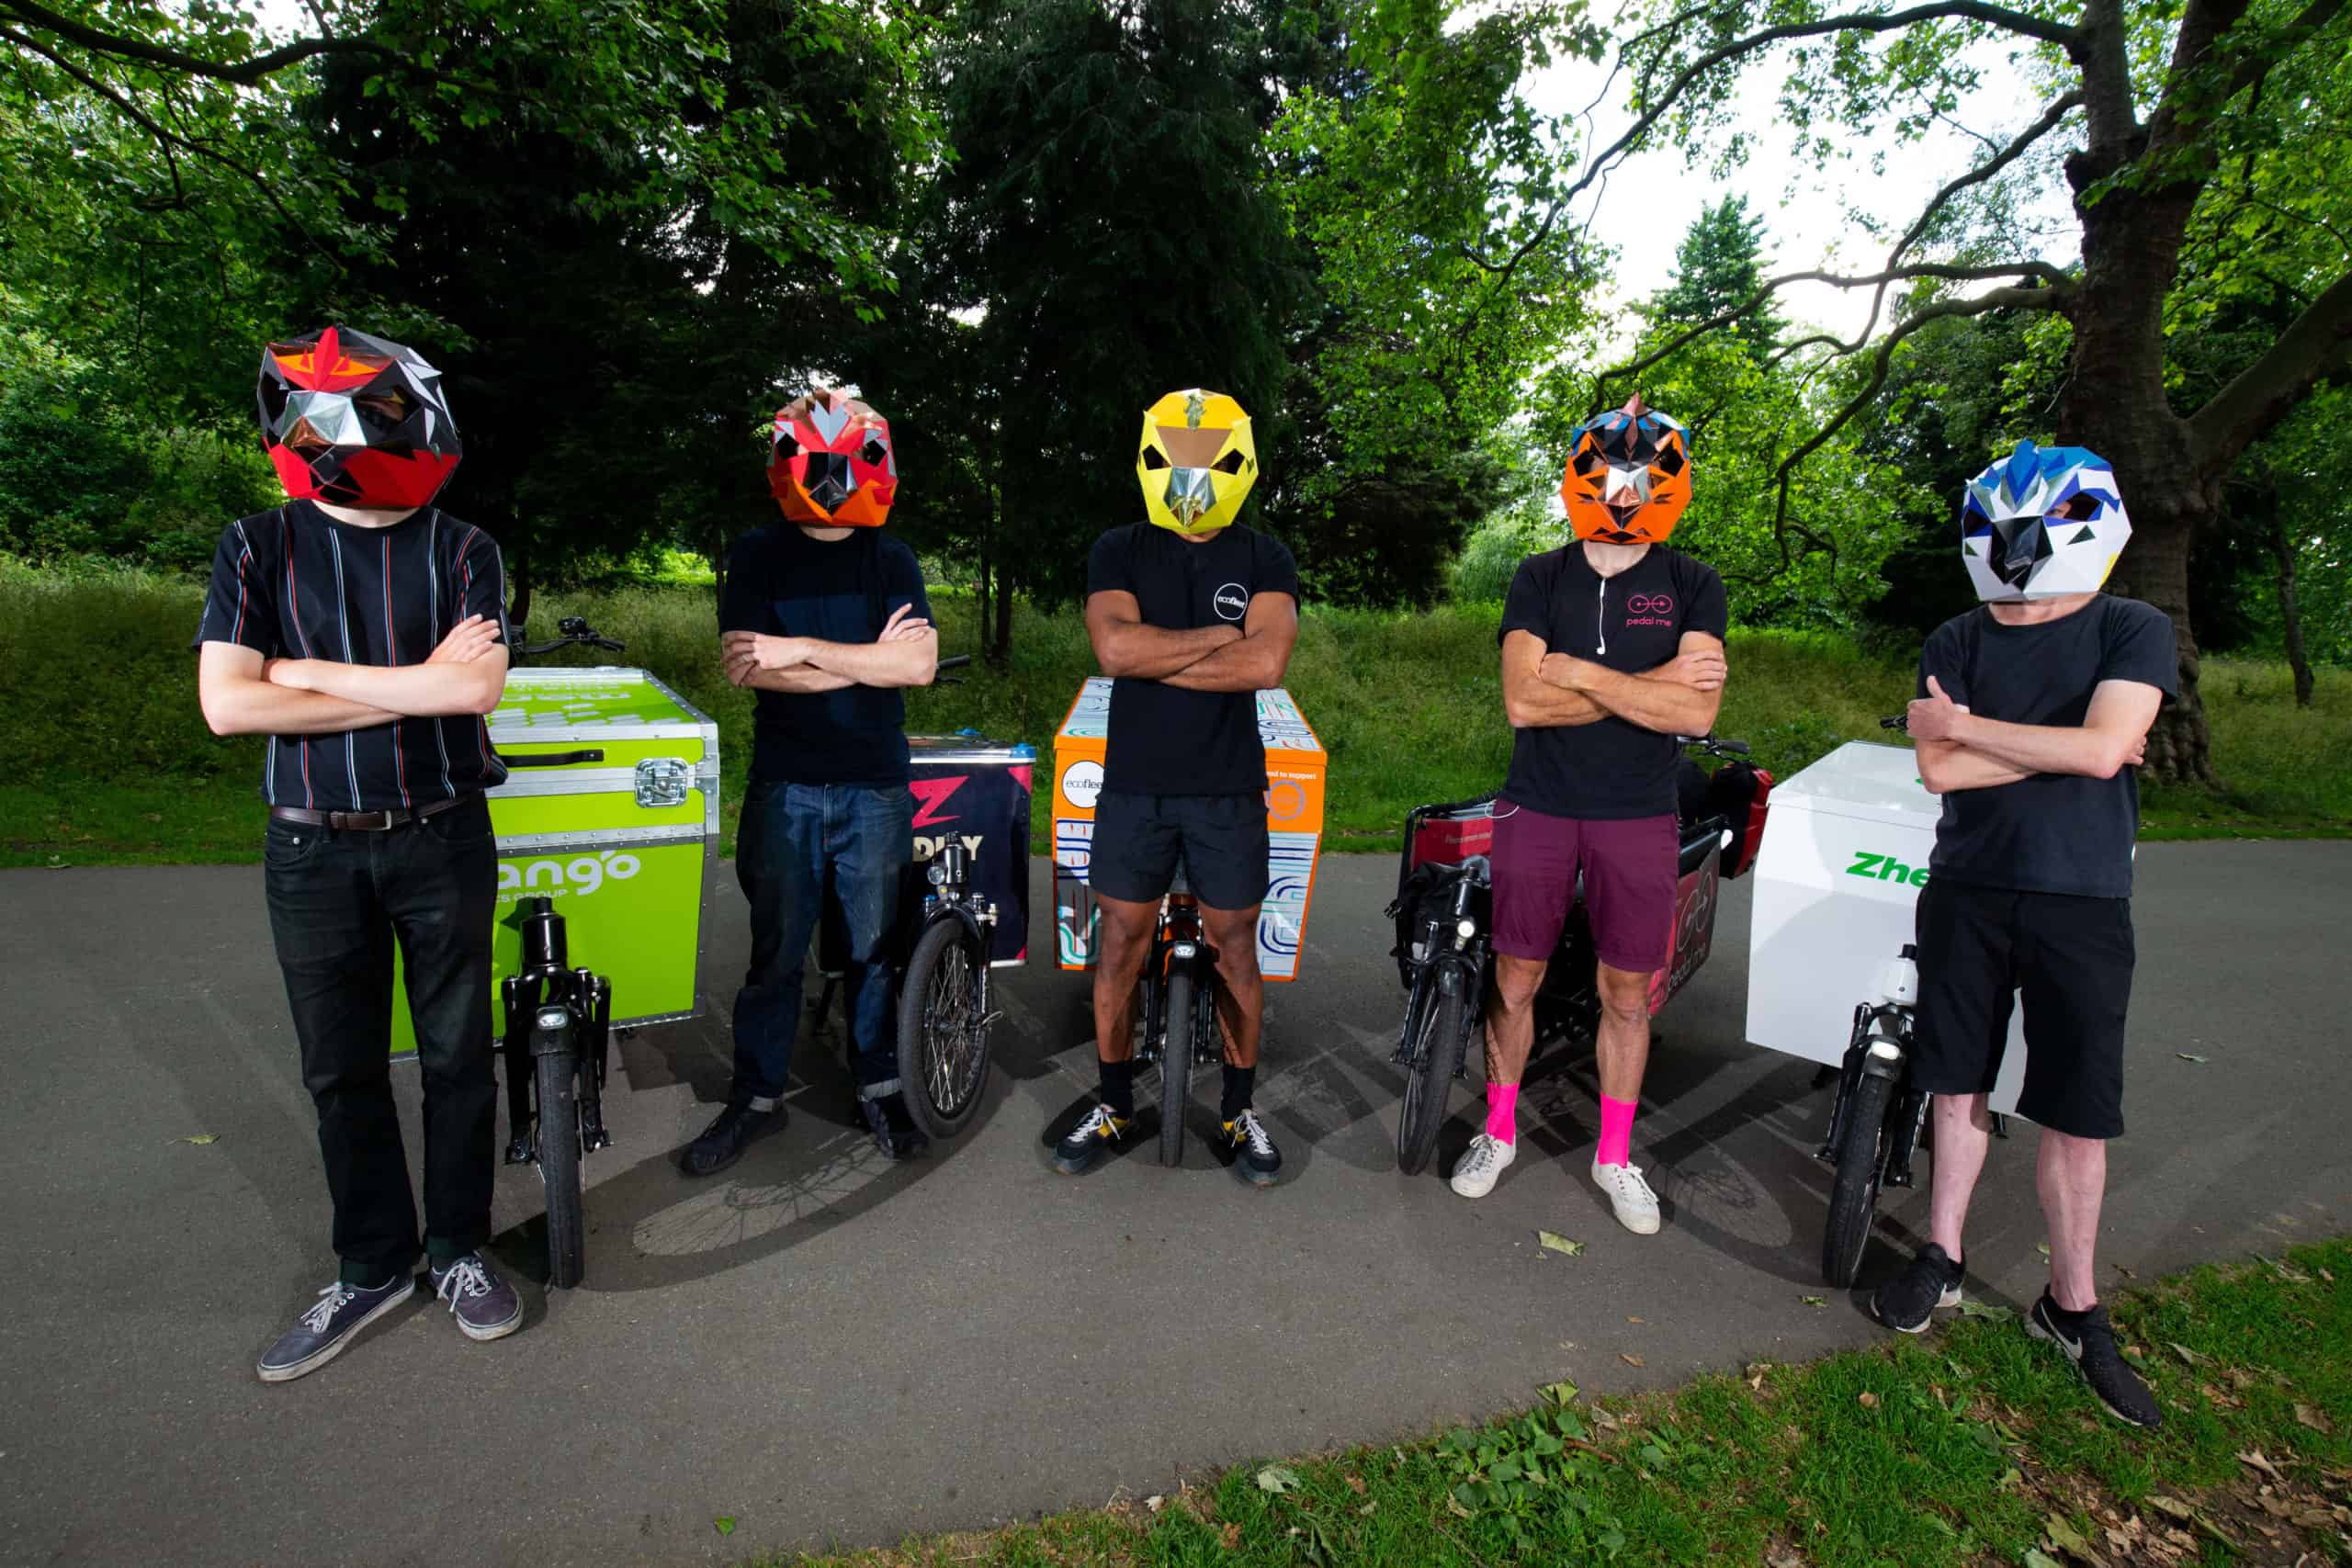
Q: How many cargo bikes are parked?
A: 5